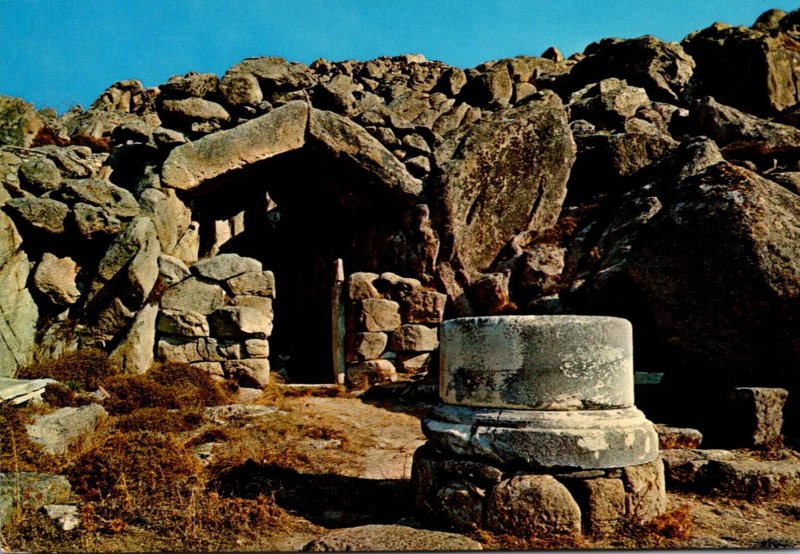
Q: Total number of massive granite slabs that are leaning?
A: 2